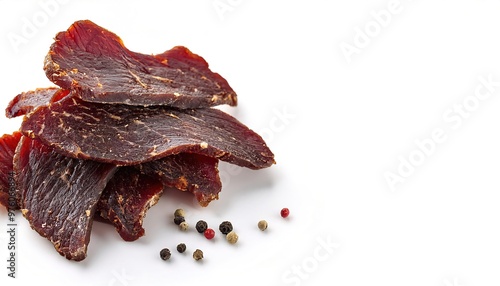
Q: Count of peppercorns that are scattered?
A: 12